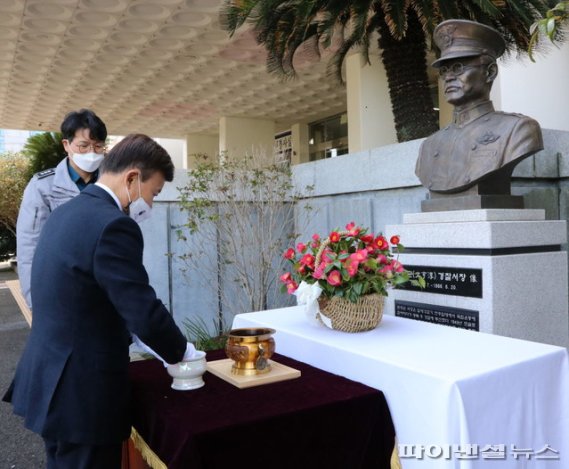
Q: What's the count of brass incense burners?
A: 1